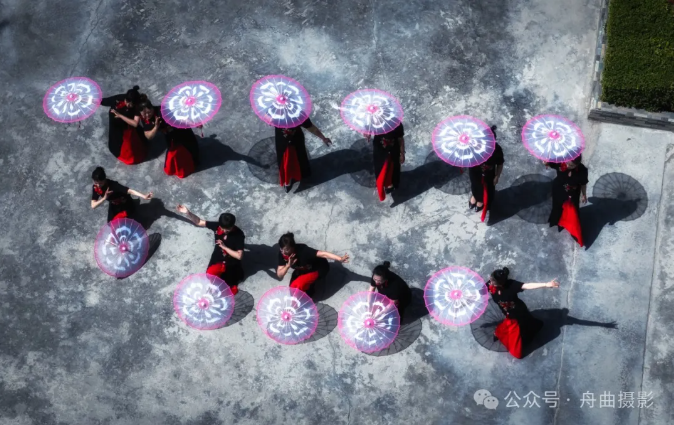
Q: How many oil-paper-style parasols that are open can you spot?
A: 11